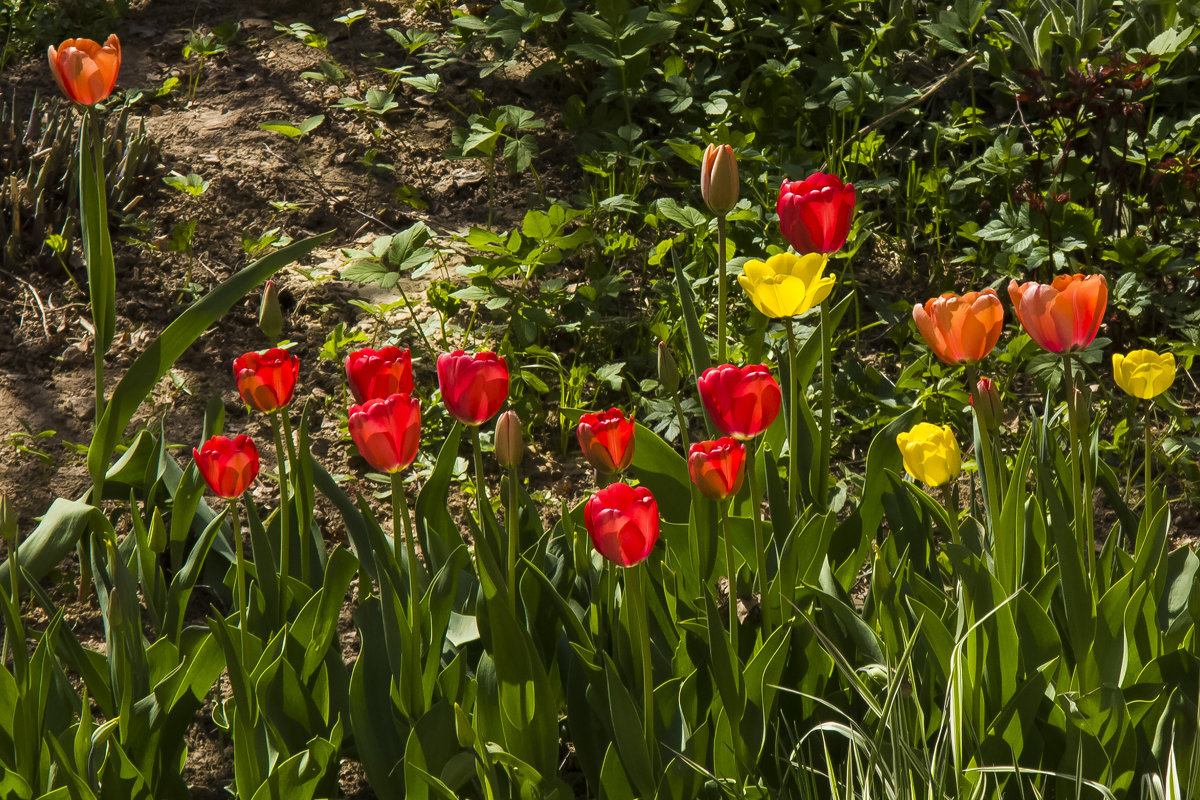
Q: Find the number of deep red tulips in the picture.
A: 10